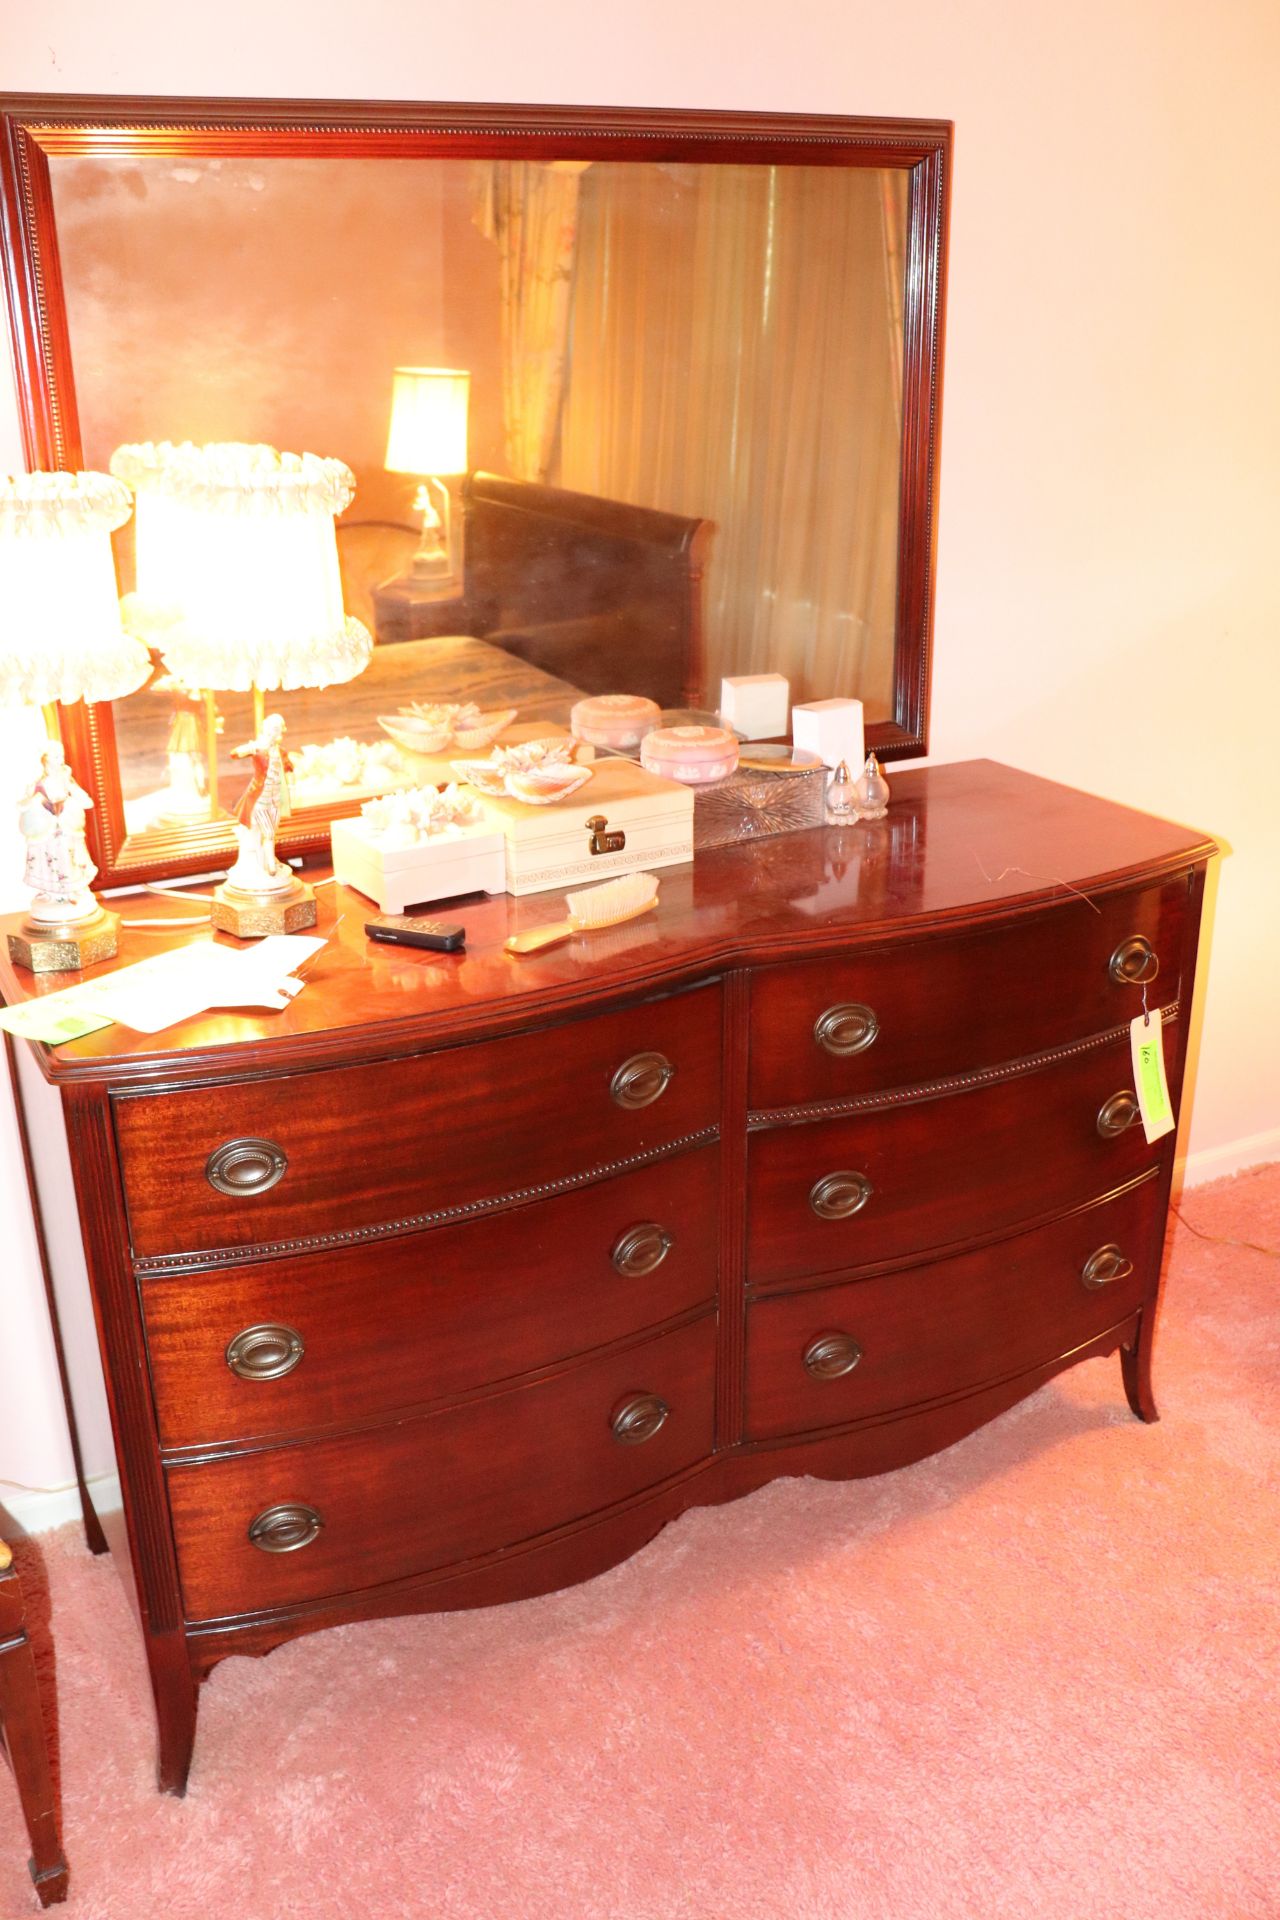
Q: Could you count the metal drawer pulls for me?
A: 12